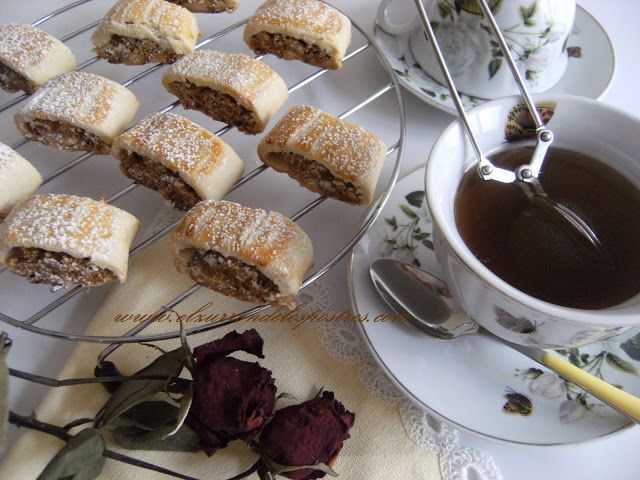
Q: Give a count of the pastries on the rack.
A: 11